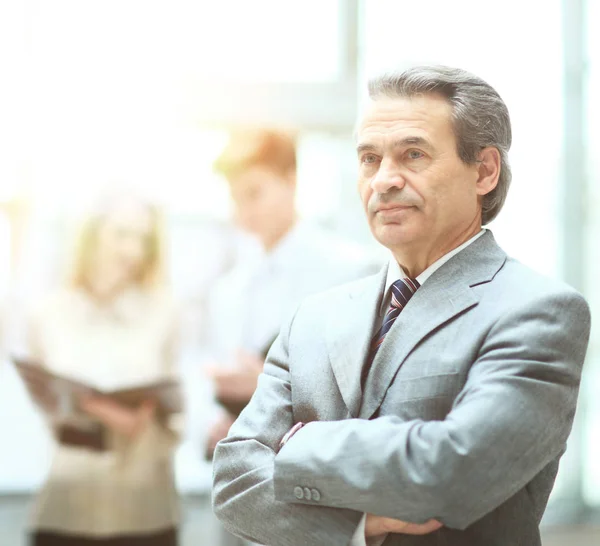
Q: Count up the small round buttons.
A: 3